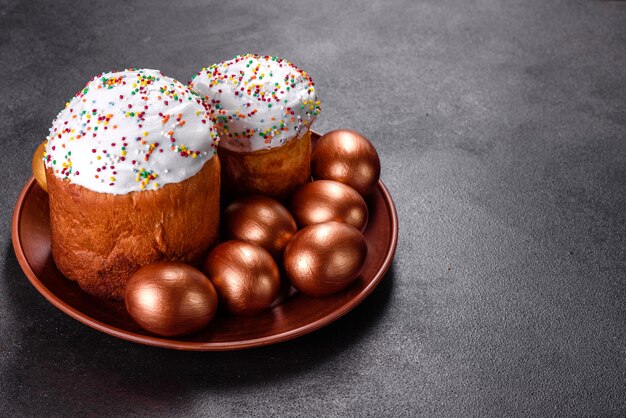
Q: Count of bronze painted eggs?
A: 6